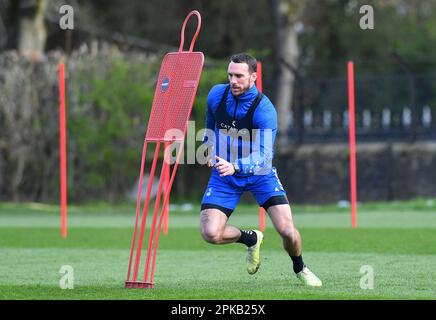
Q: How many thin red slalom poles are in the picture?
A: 4